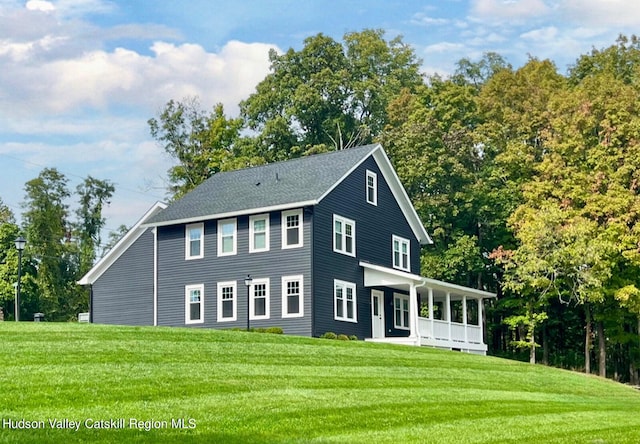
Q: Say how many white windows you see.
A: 13